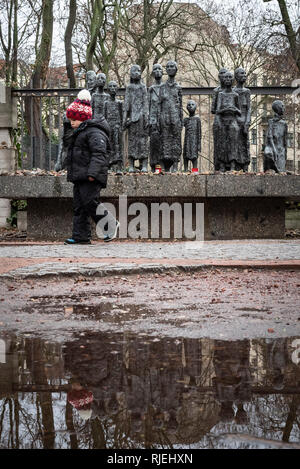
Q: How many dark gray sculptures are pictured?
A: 11